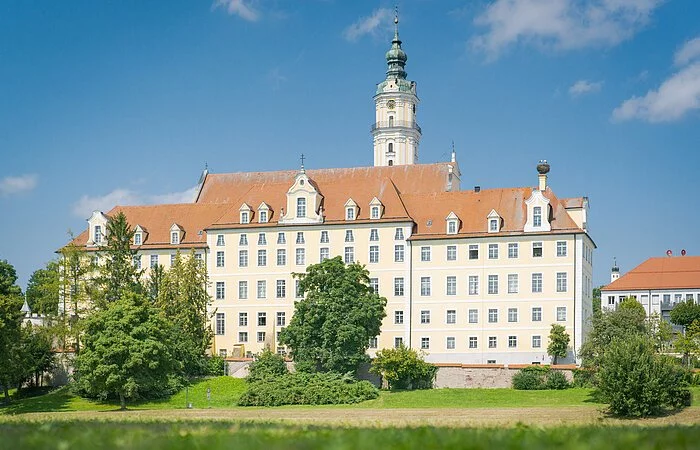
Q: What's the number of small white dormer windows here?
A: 8